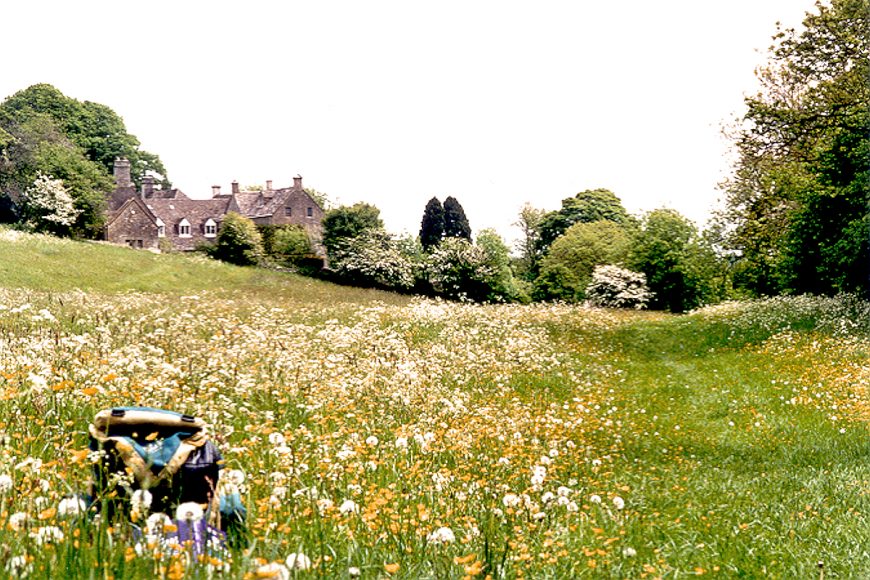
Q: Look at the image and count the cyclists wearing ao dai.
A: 0